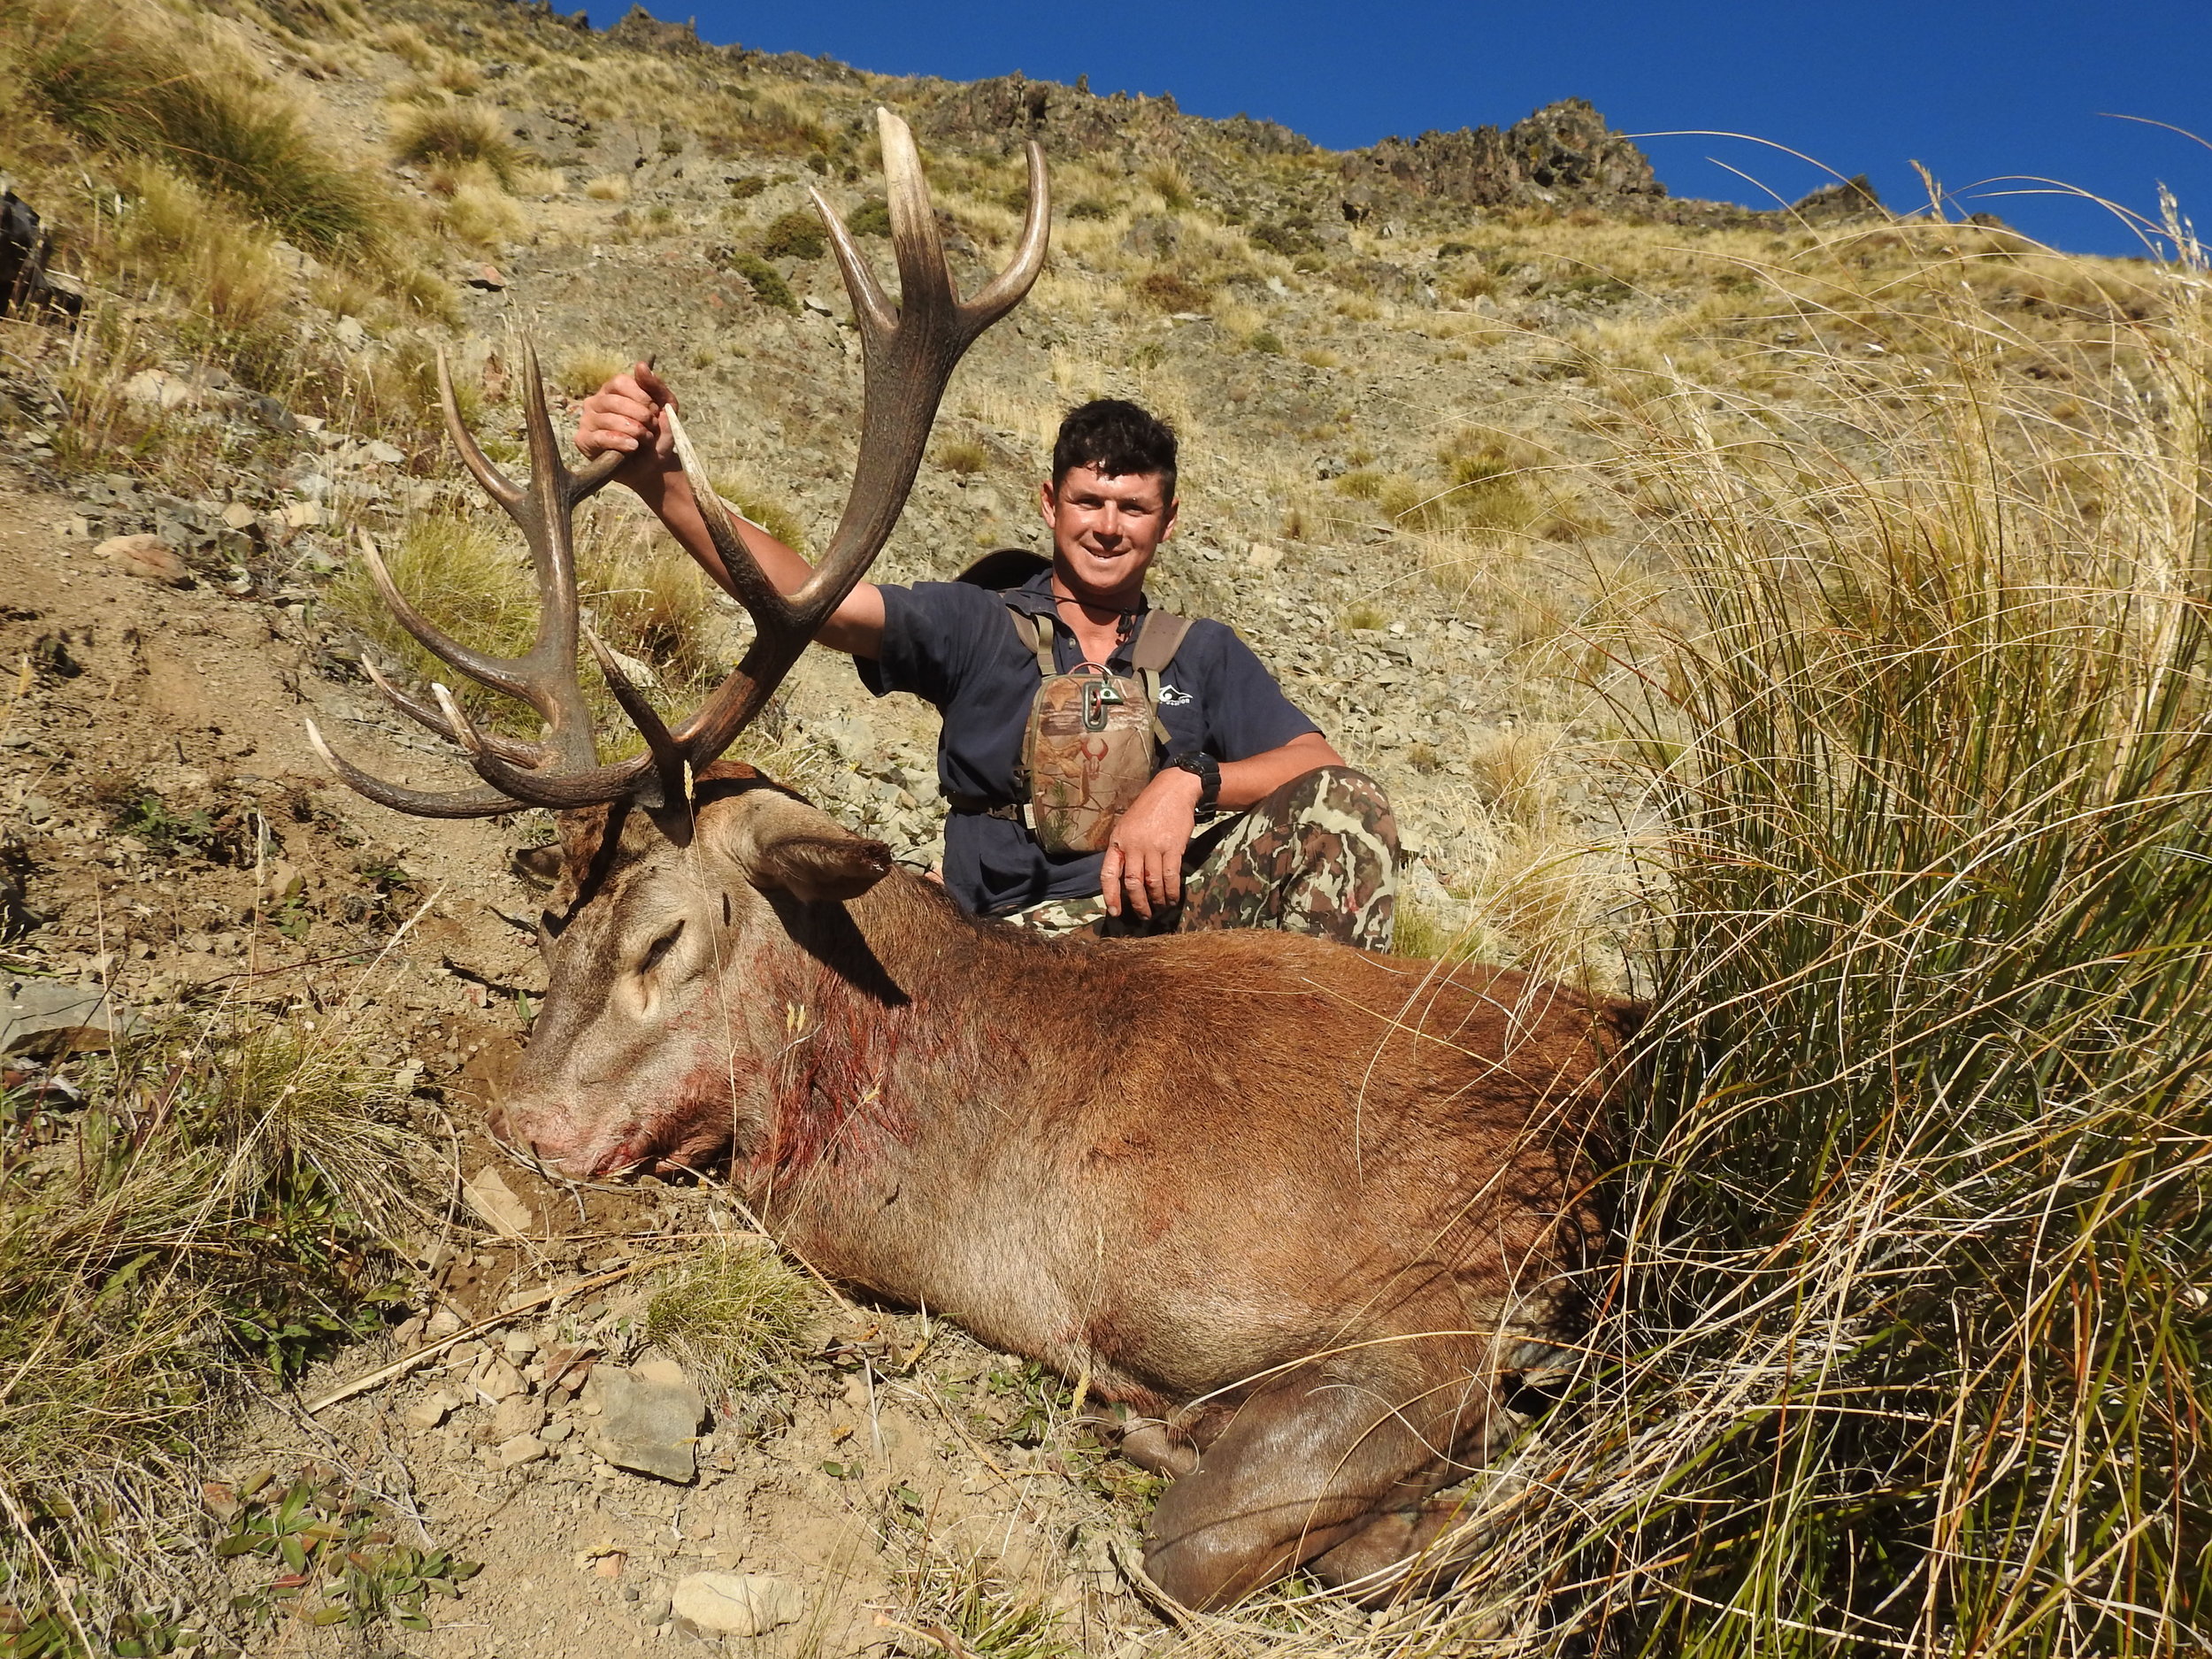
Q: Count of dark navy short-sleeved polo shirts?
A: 1